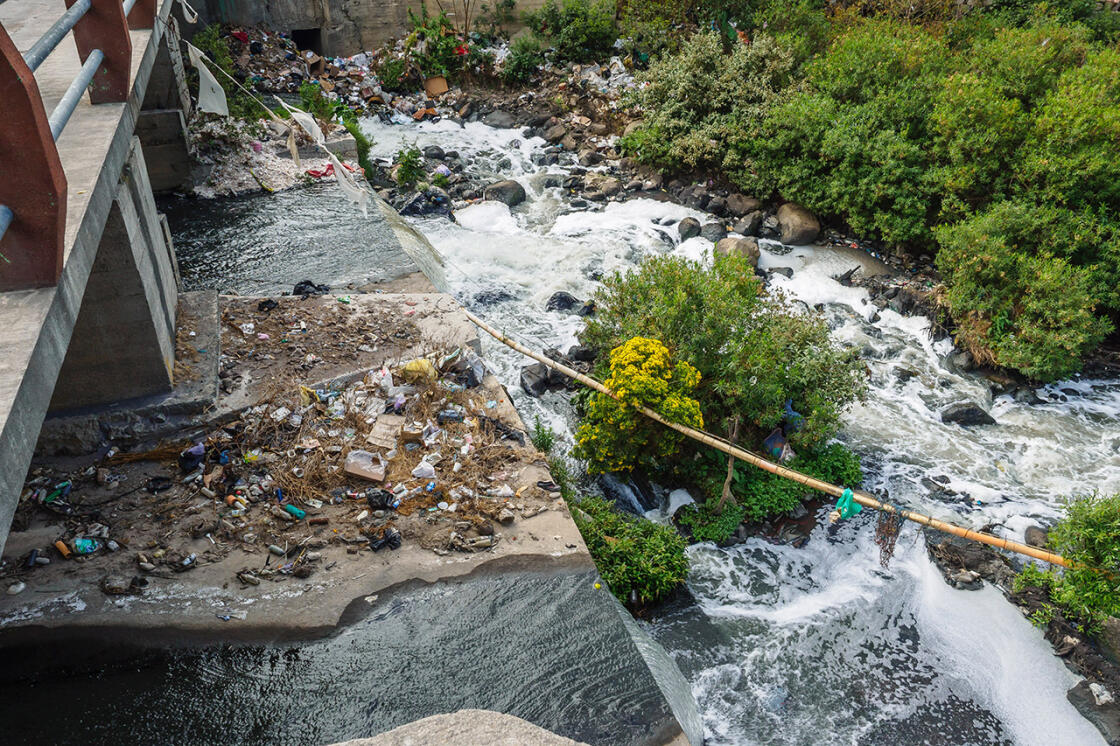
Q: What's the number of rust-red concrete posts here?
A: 3